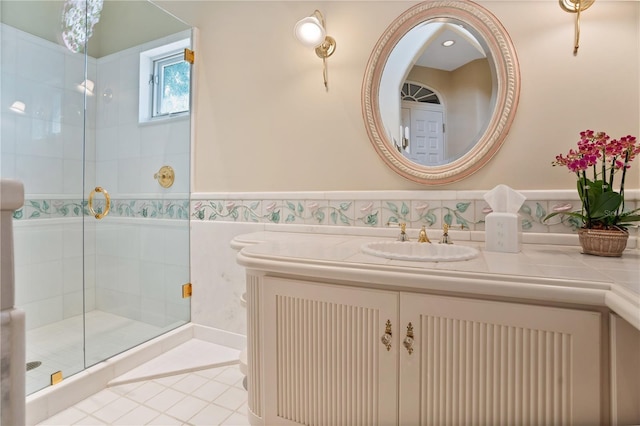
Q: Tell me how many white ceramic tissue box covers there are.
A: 1